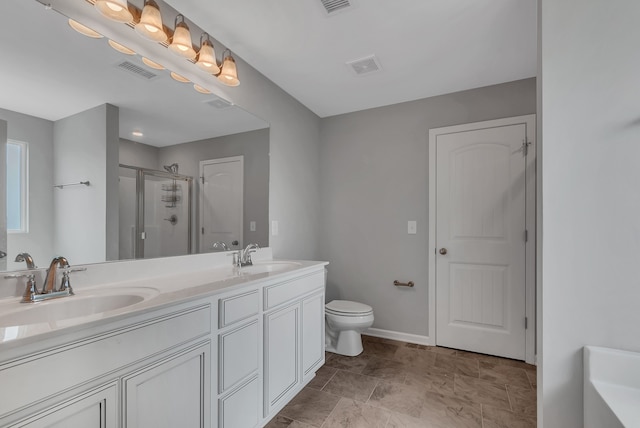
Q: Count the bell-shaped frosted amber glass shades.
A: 5